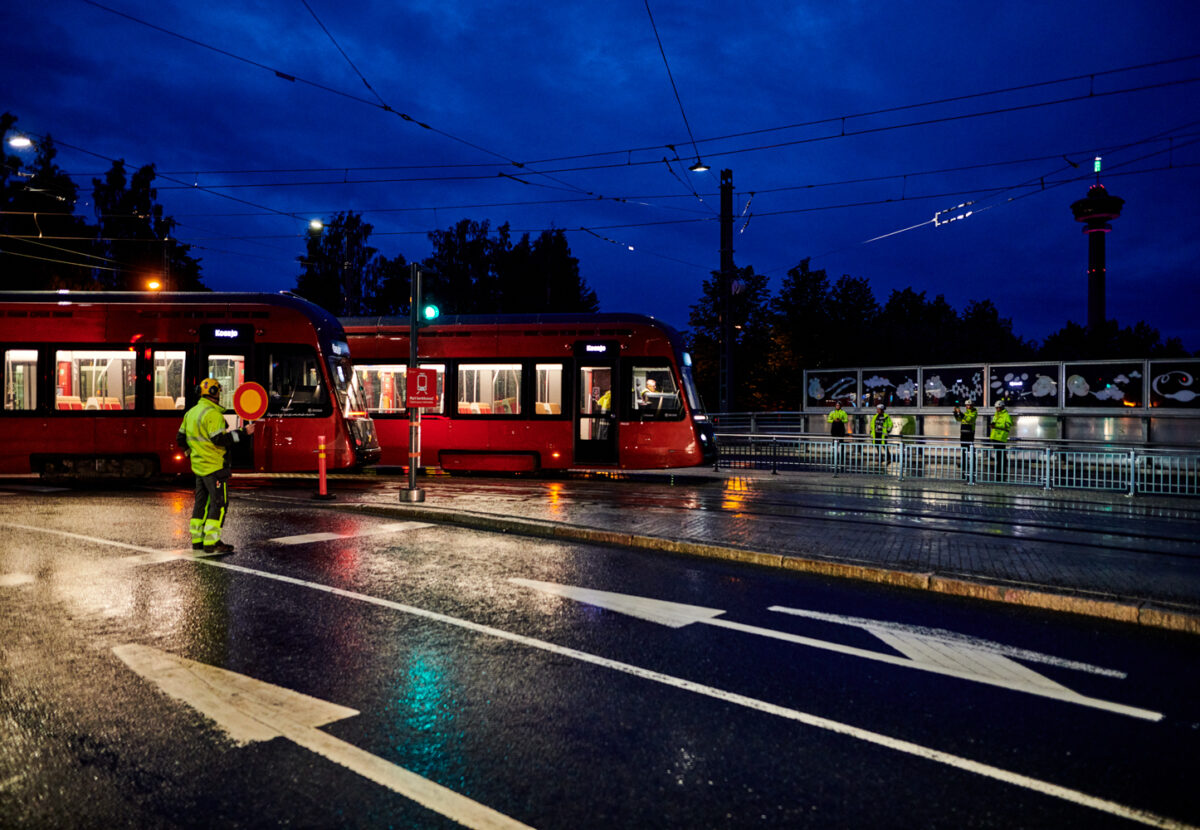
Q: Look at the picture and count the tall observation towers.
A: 1